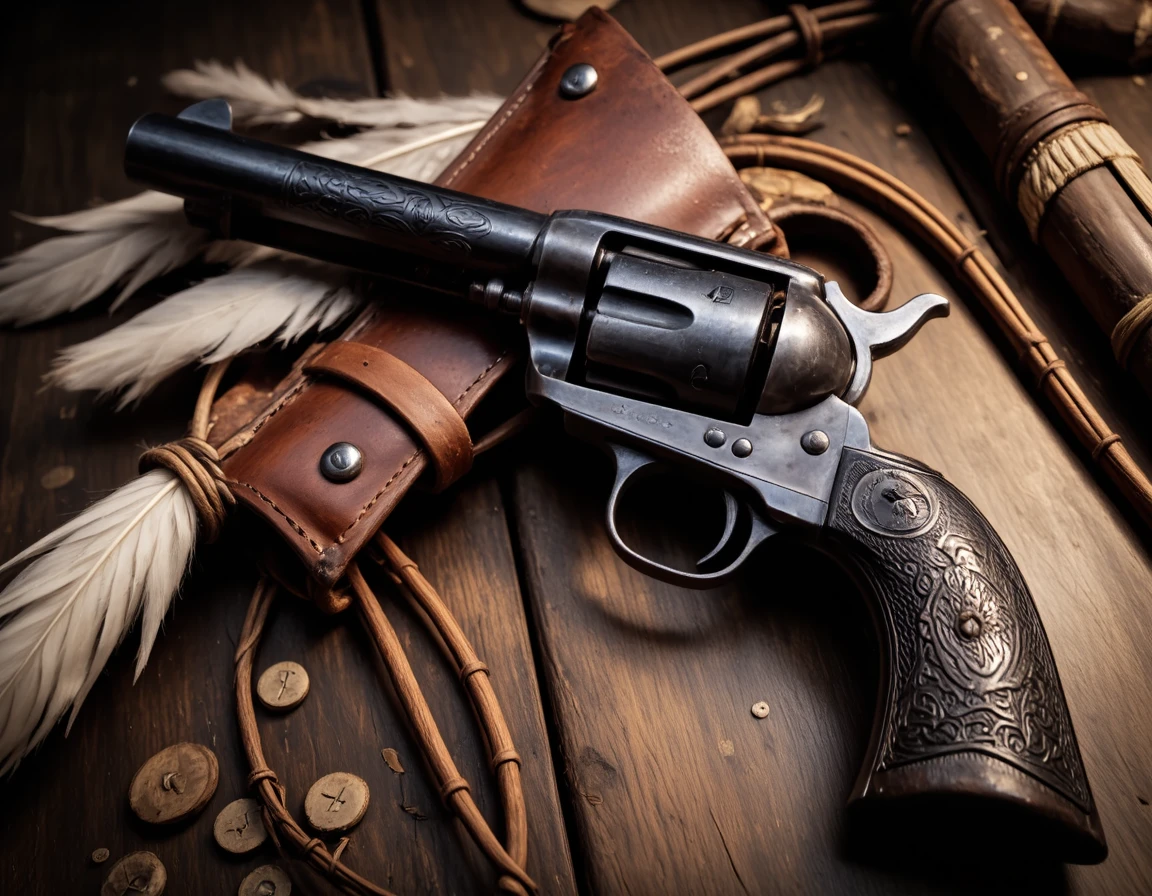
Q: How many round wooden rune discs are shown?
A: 6